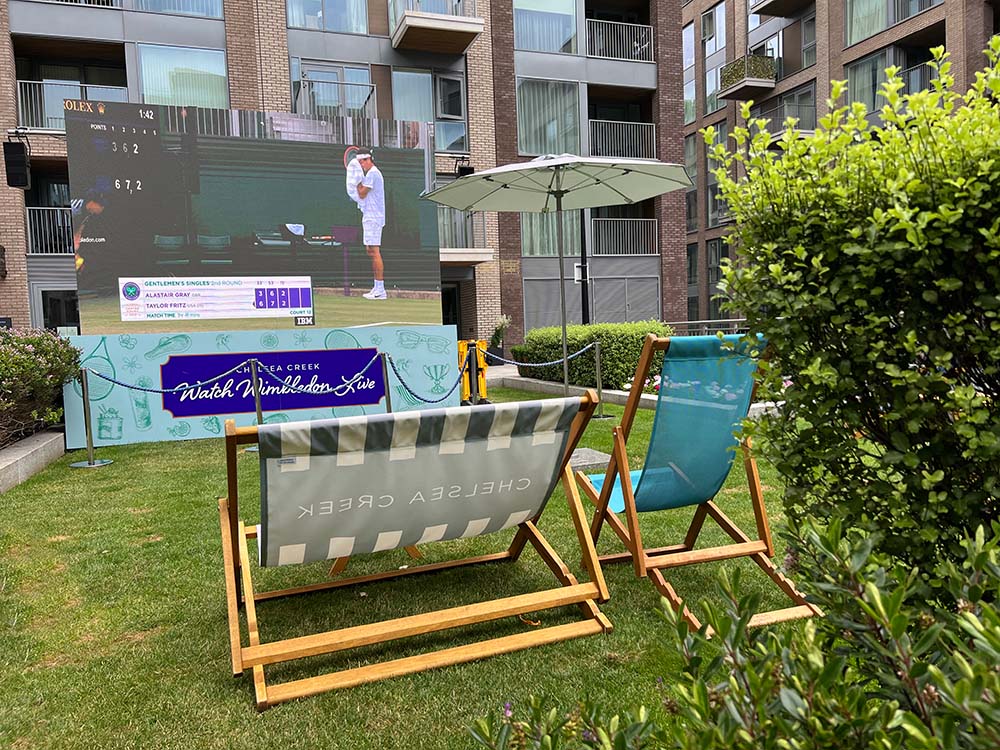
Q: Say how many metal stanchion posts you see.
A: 5